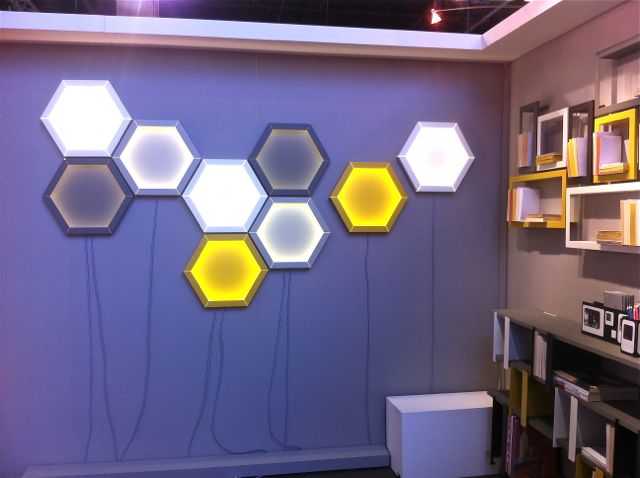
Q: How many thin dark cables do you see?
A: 9